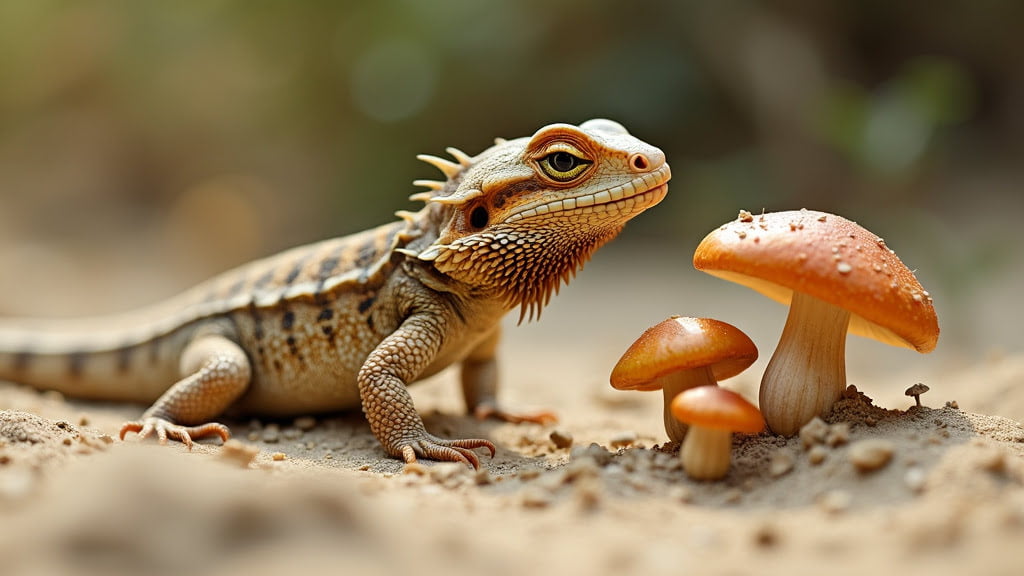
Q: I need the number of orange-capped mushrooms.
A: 3